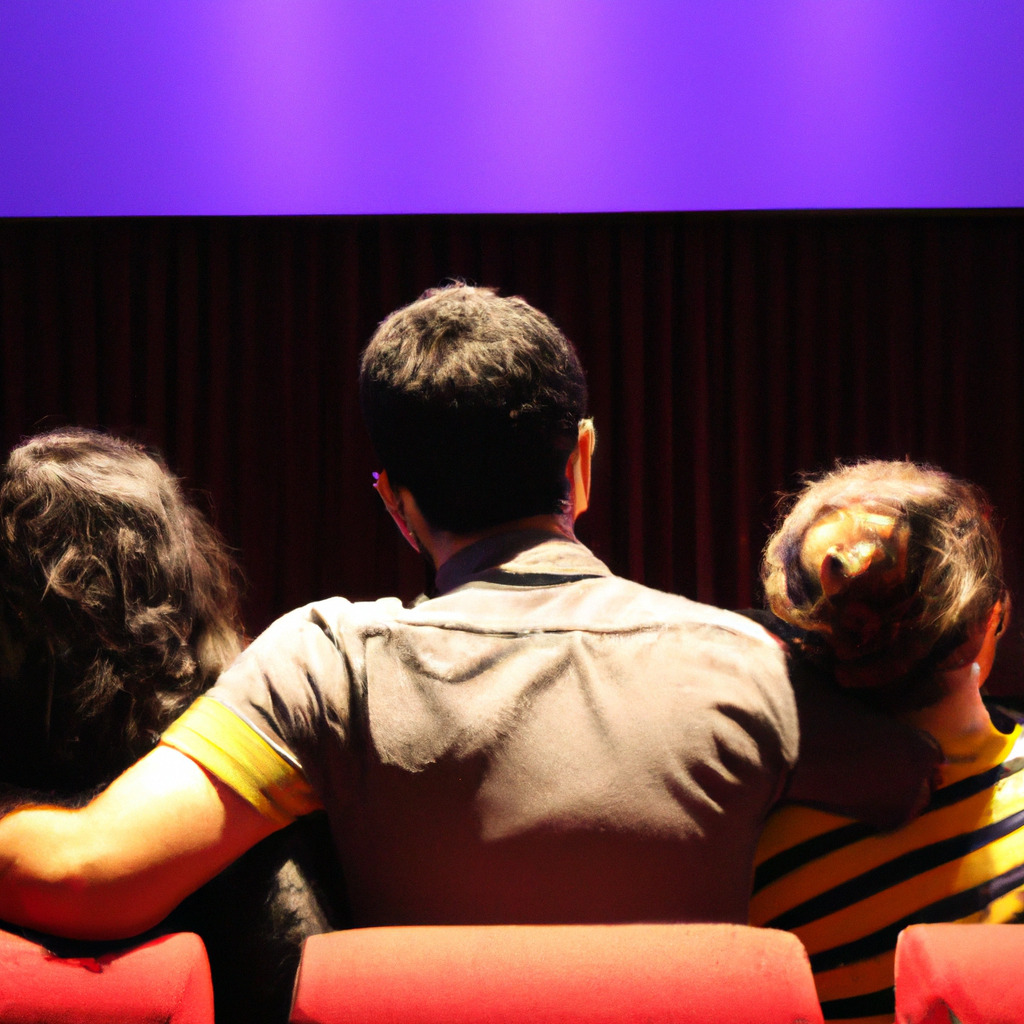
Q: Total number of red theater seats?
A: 3